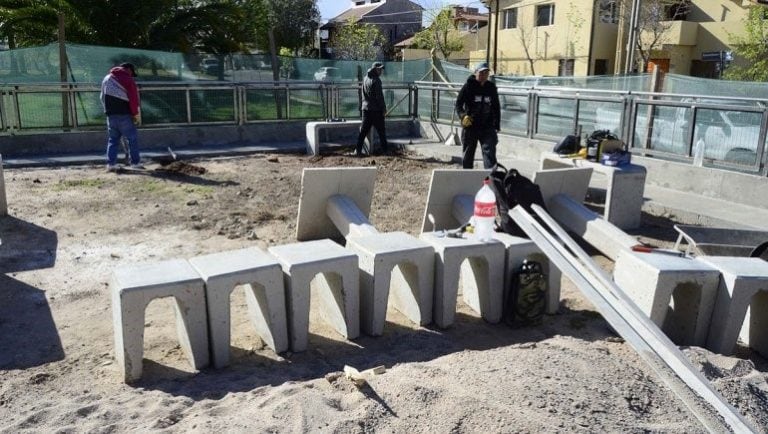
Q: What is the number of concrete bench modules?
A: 8